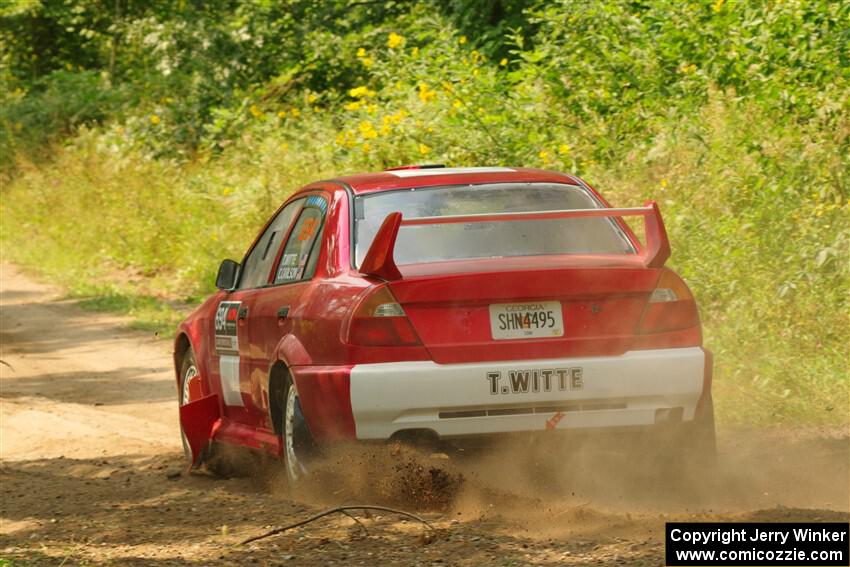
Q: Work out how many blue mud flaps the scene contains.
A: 0